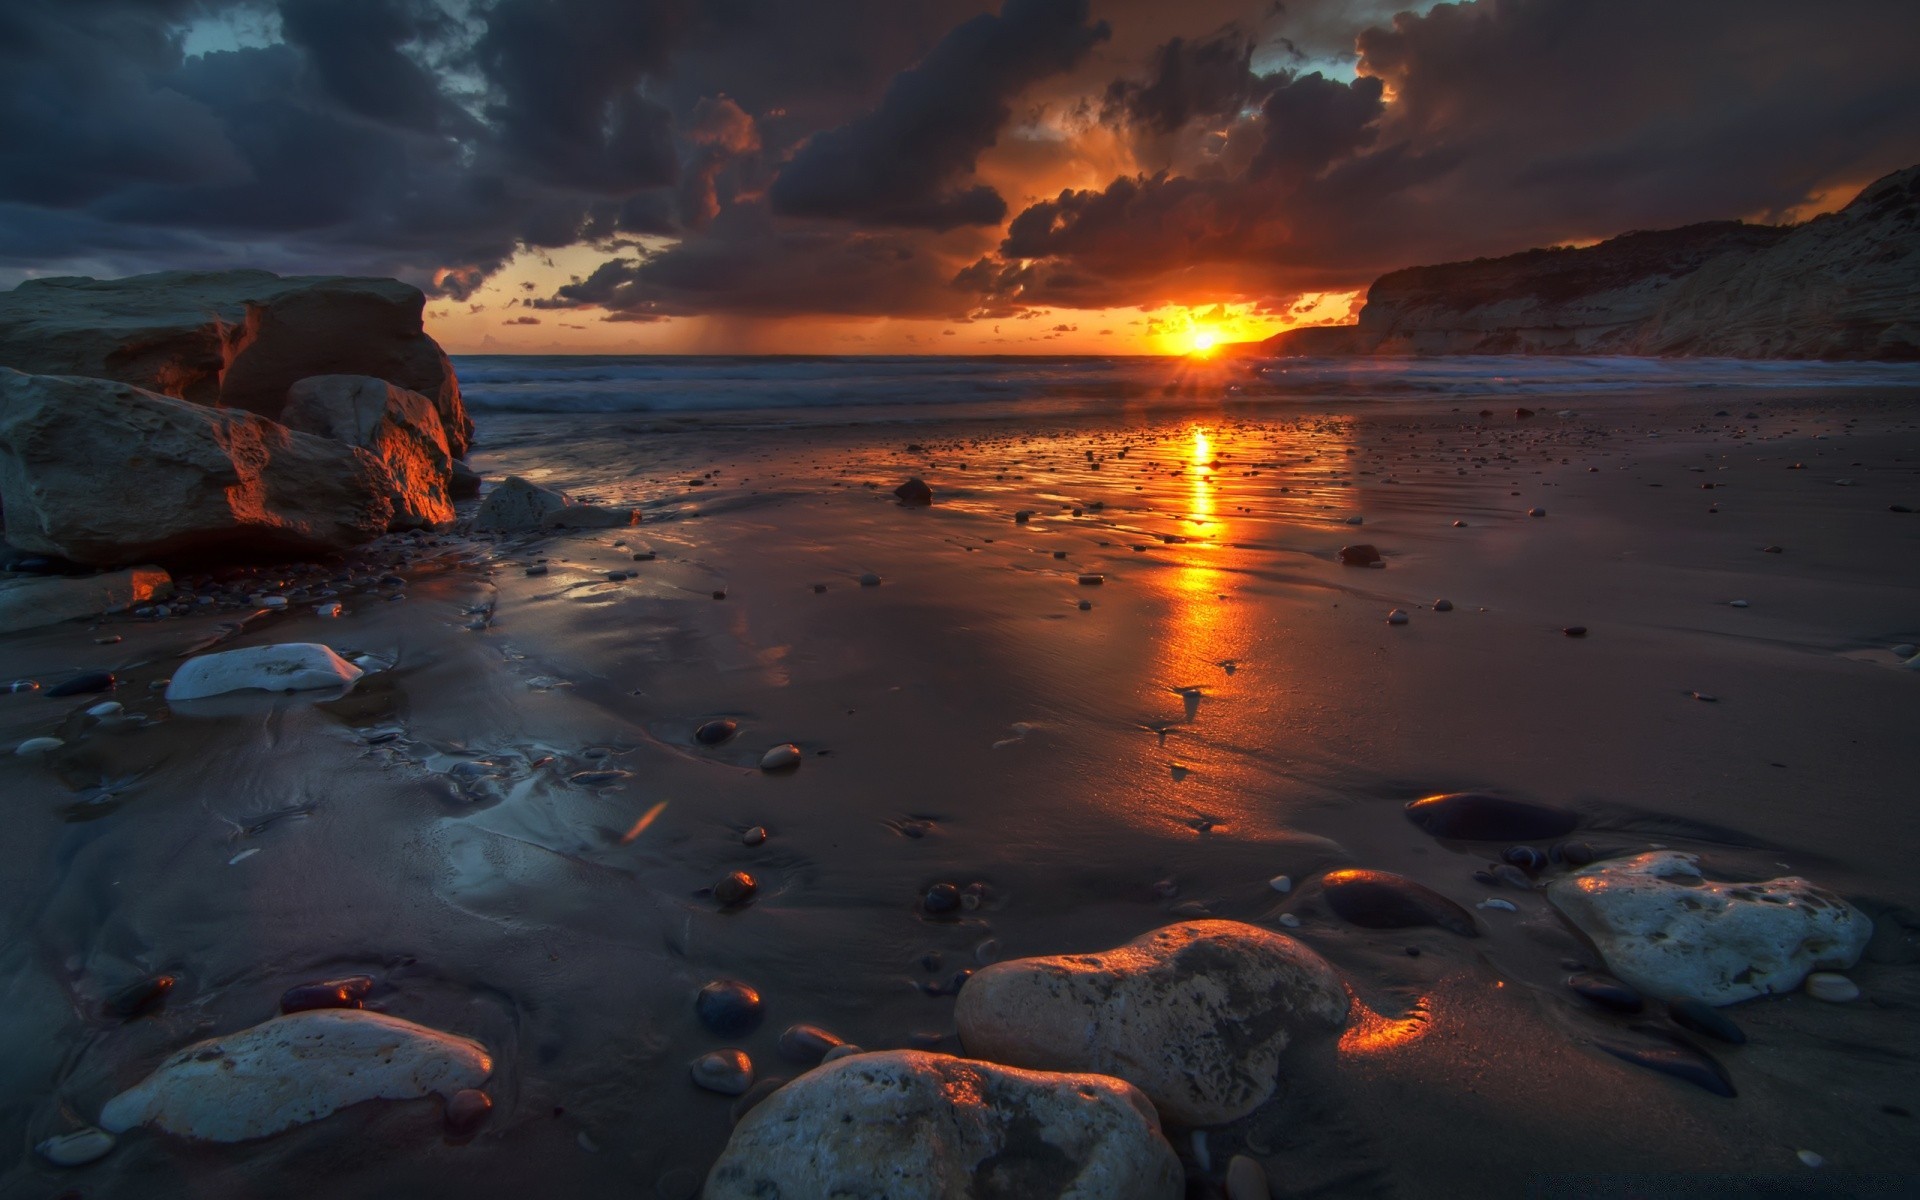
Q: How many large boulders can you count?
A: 3